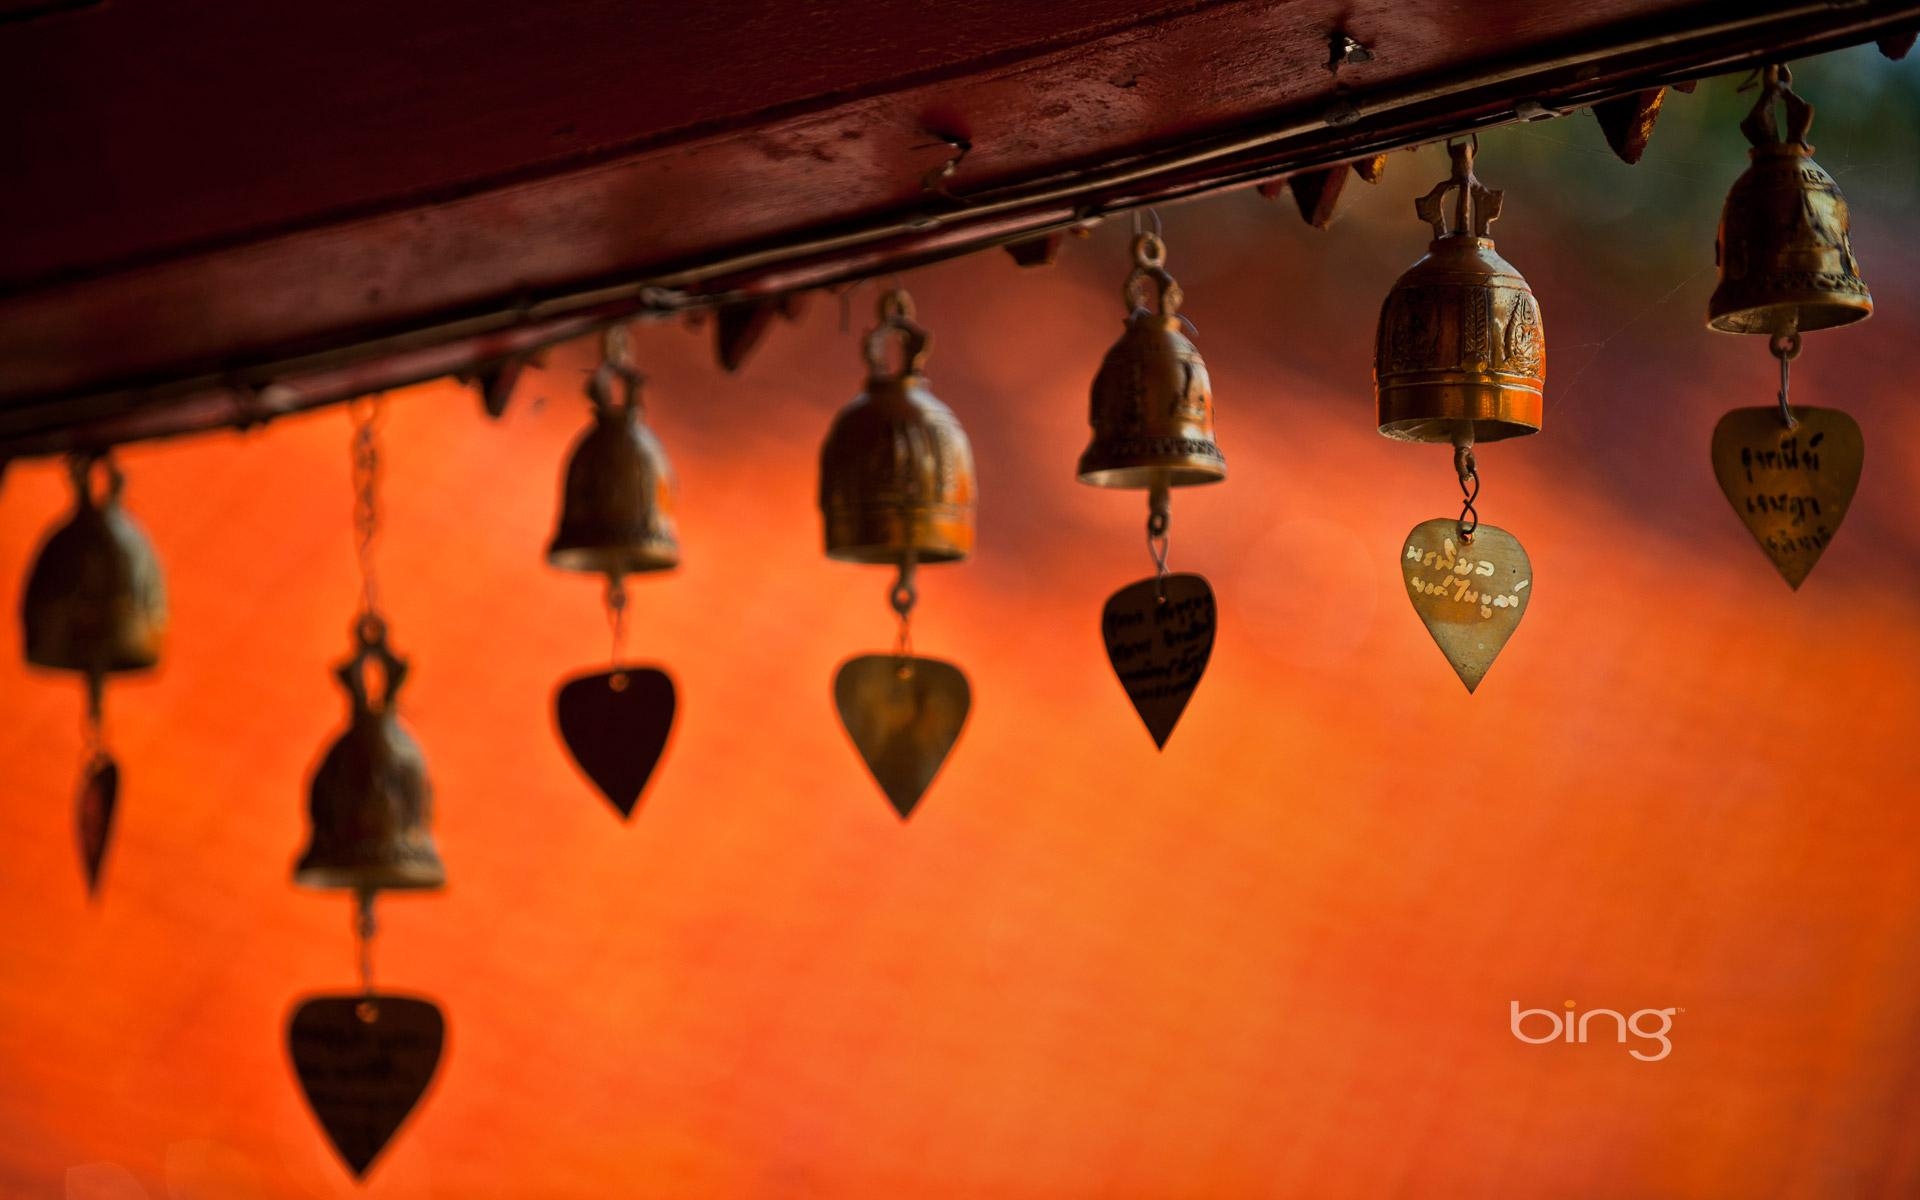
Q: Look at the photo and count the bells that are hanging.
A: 7